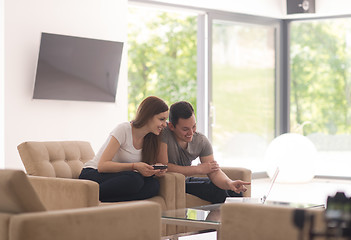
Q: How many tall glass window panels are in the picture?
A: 3